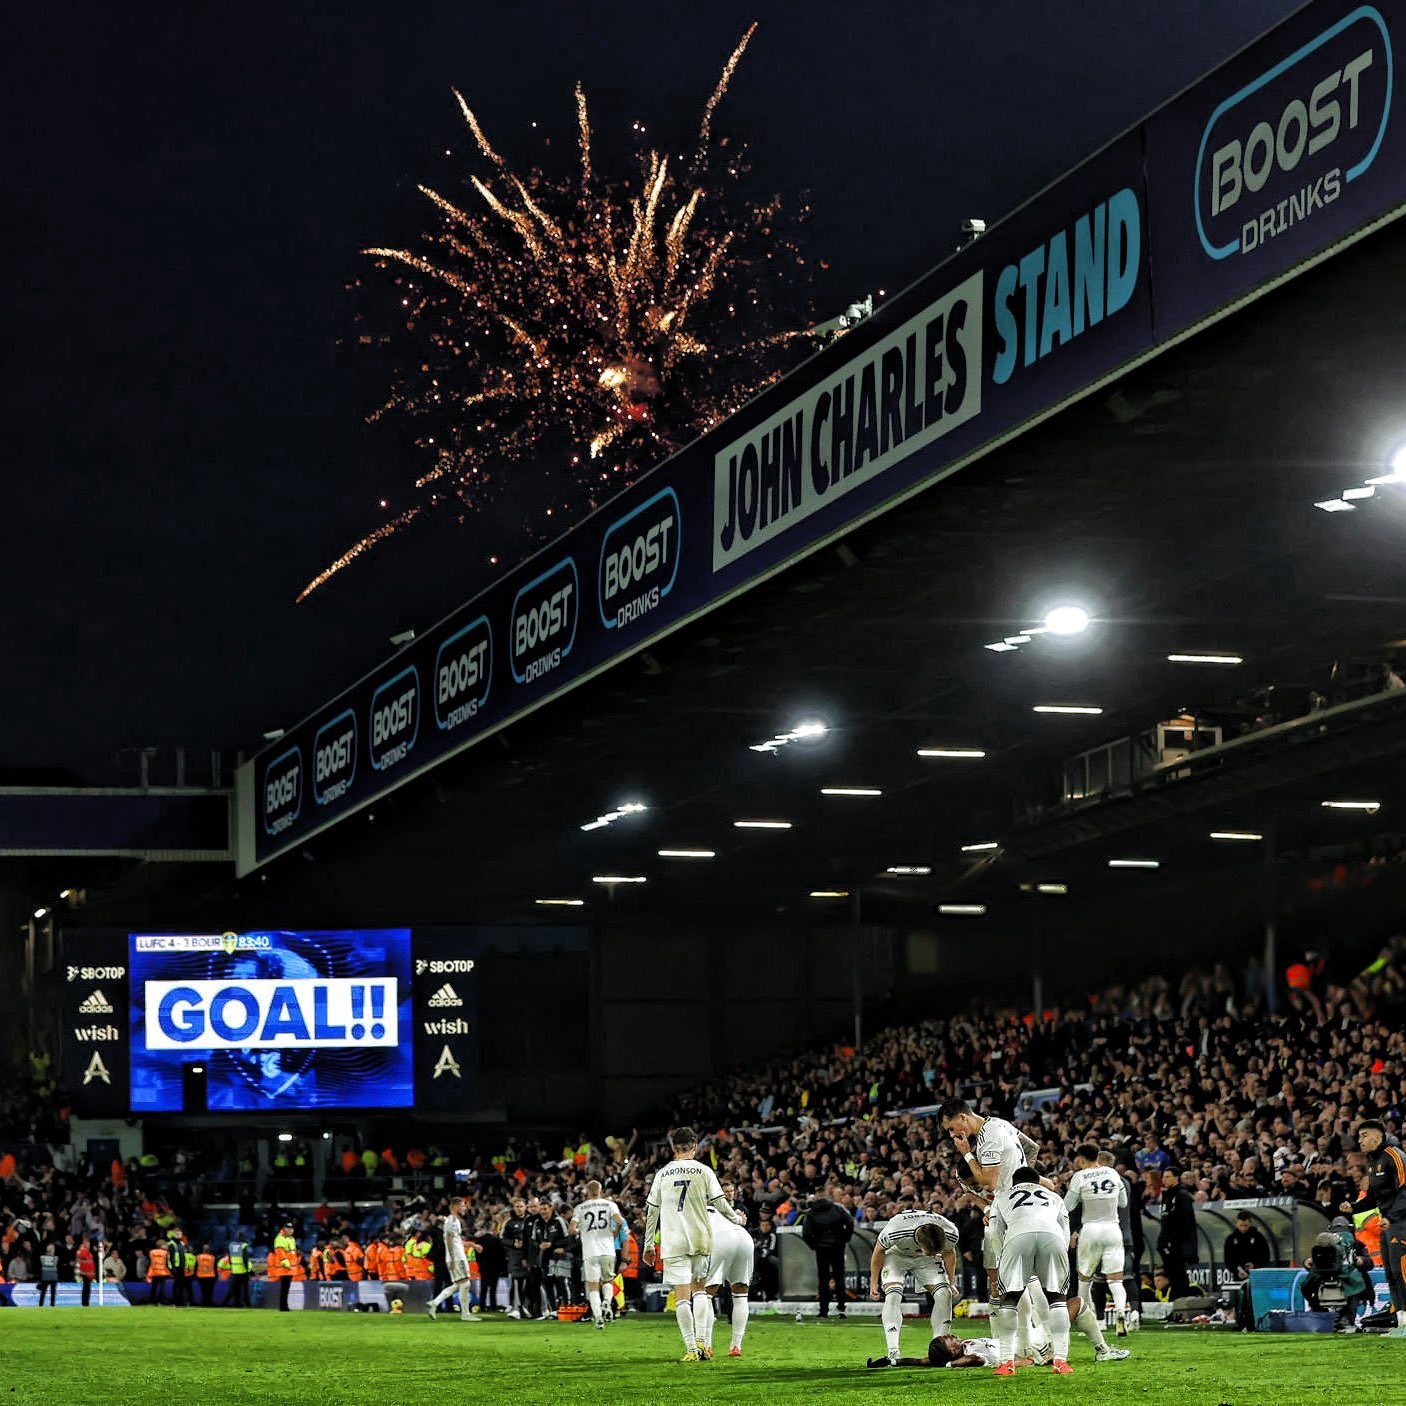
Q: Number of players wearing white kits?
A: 10